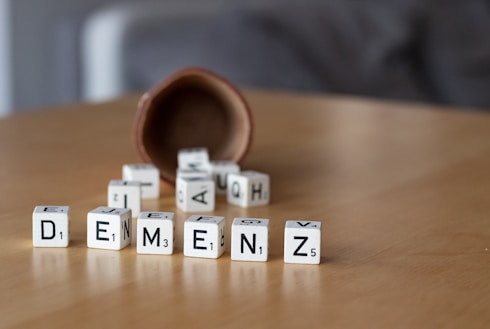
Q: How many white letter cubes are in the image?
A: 13